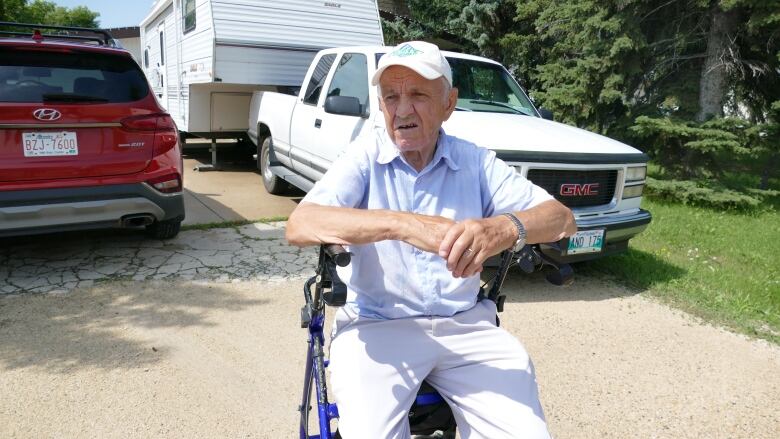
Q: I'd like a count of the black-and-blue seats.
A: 1